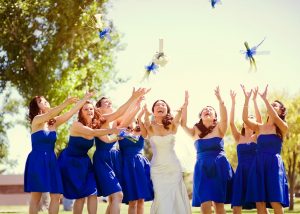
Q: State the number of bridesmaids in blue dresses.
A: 7